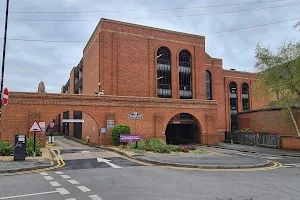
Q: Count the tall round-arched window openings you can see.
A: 5